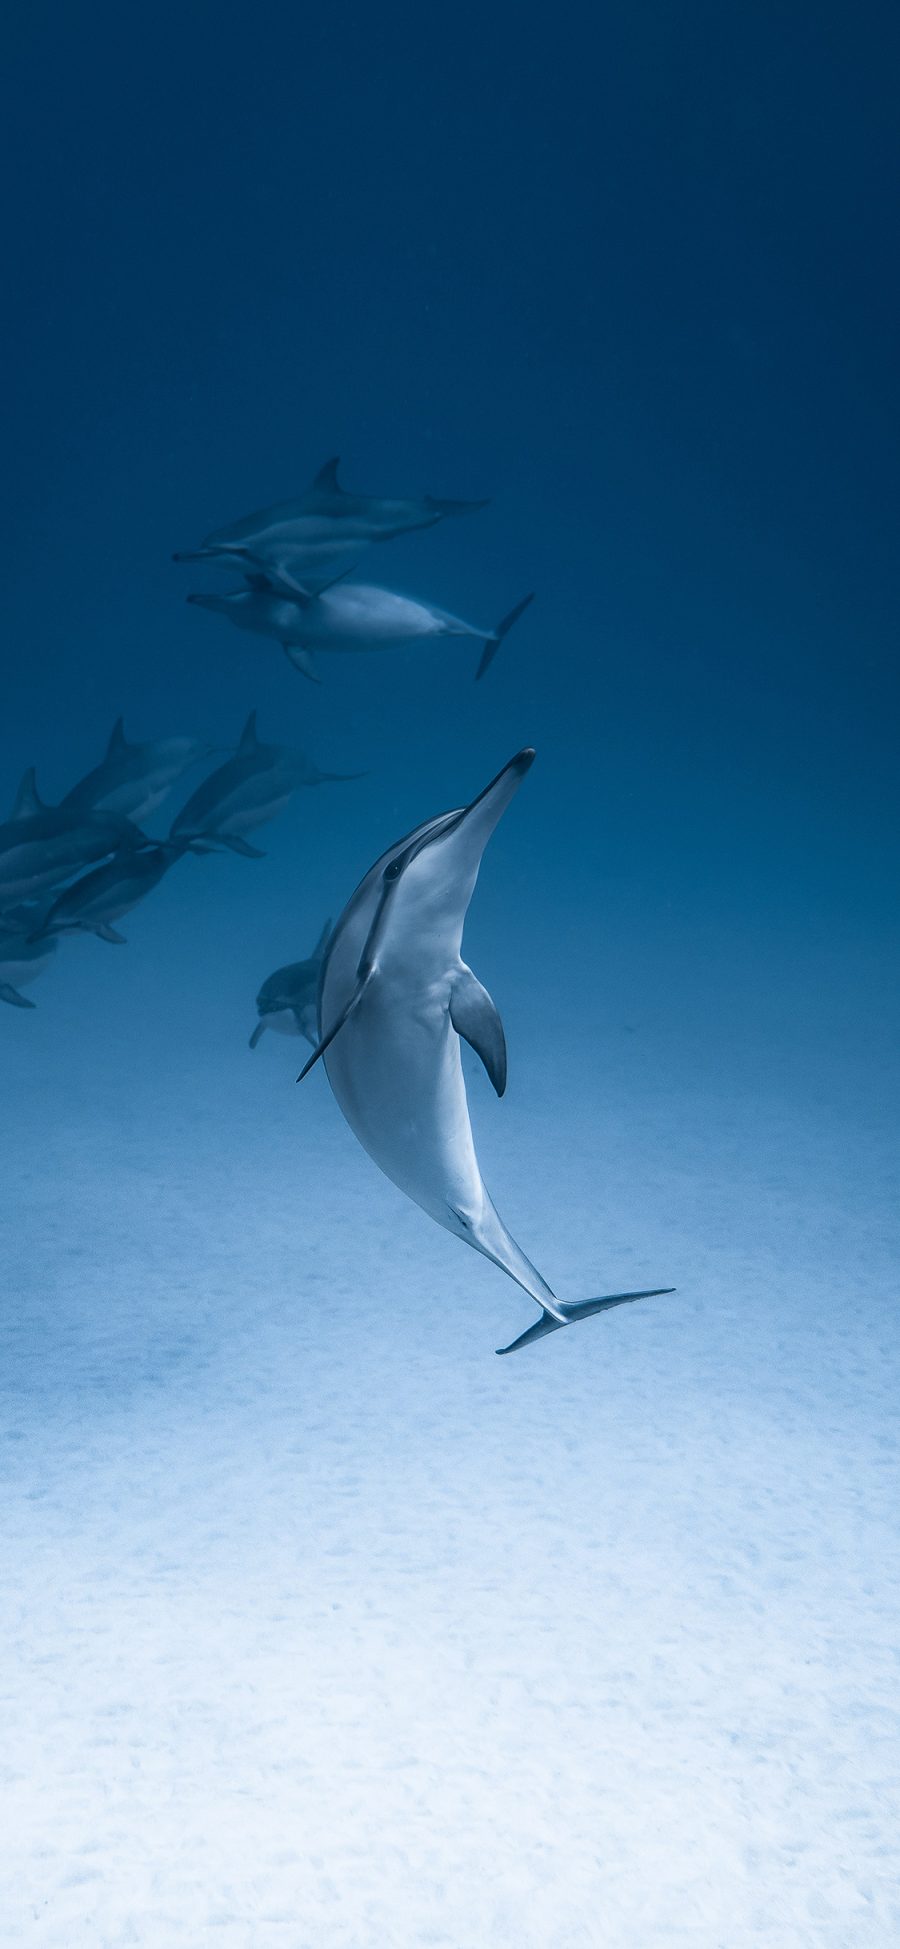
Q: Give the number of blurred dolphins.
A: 8